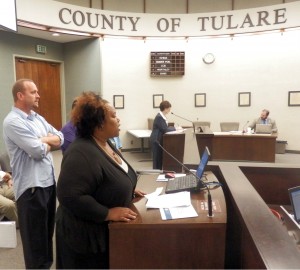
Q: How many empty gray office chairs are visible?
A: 2